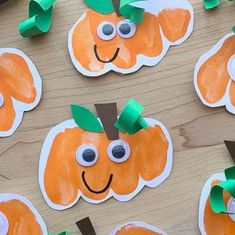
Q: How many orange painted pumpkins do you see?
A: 7